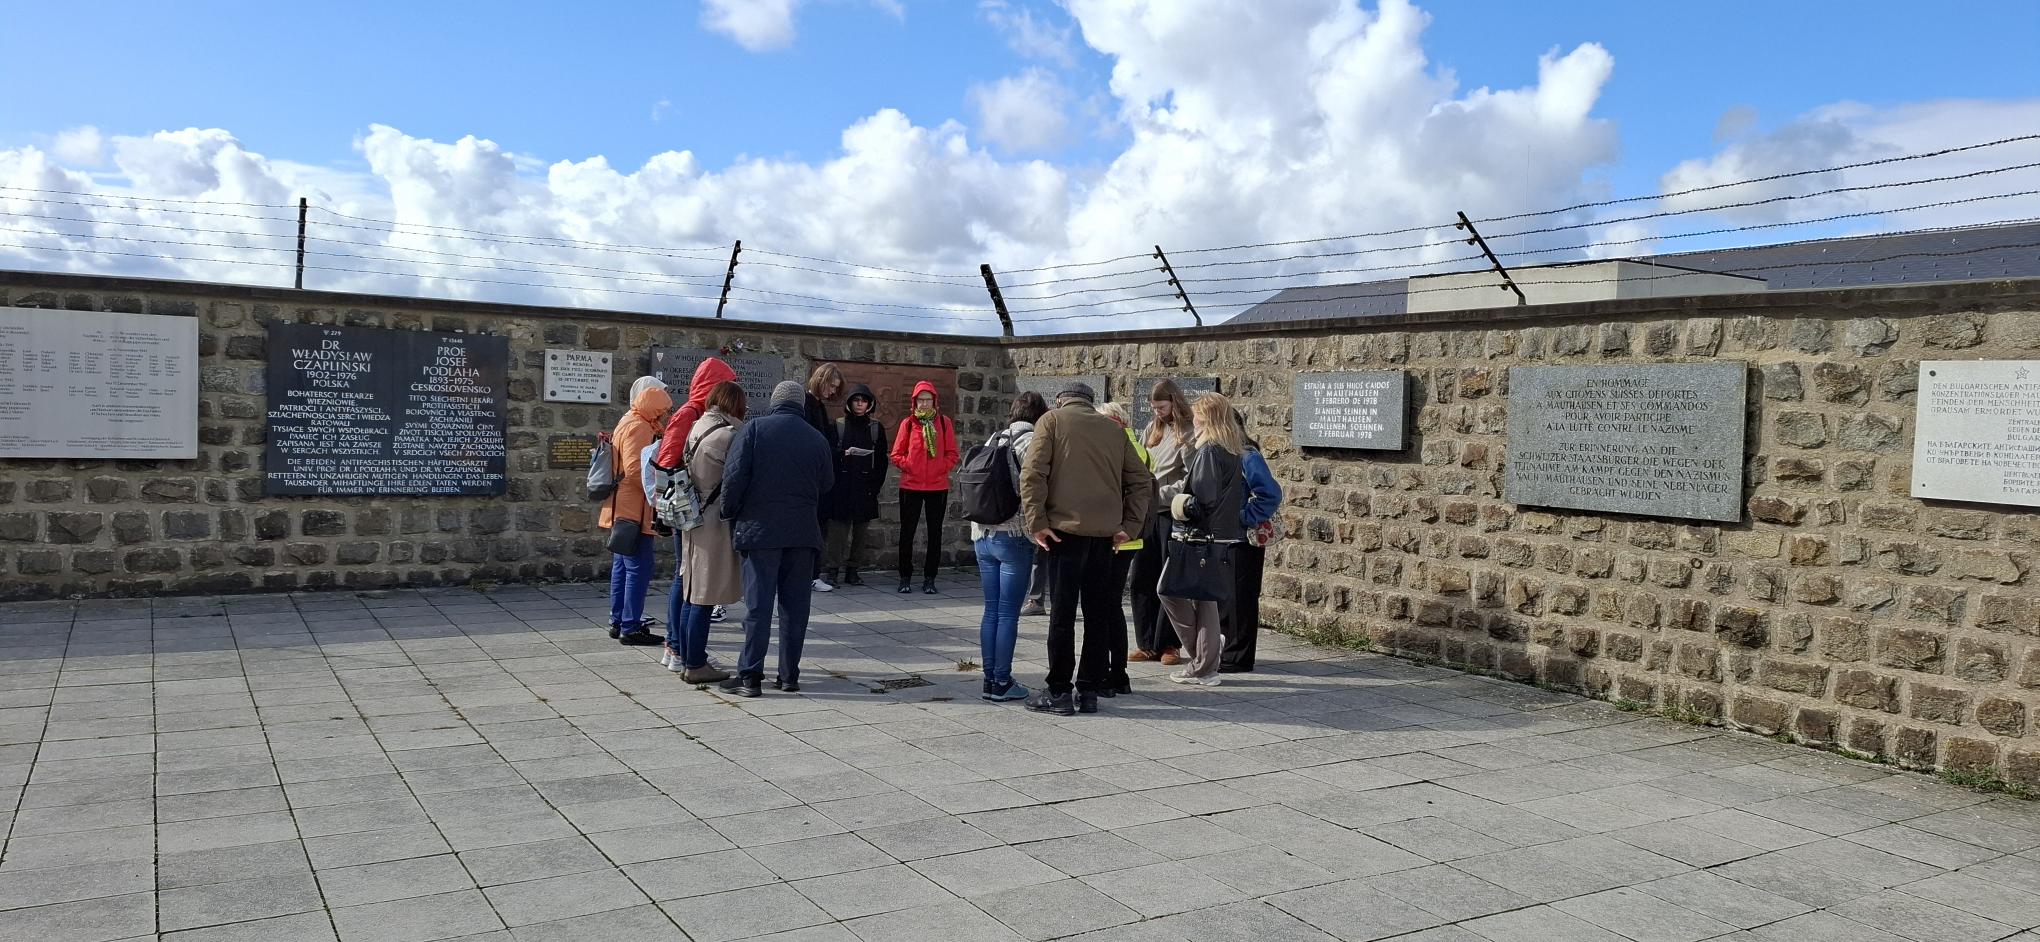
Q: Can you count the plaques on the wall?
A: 11